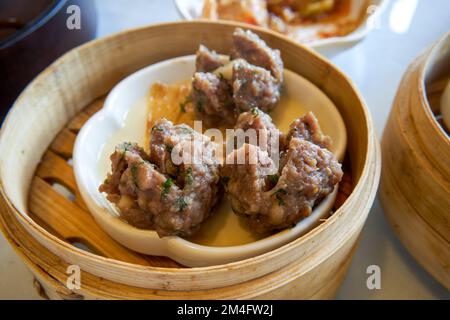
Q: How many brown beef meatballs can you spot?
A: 3